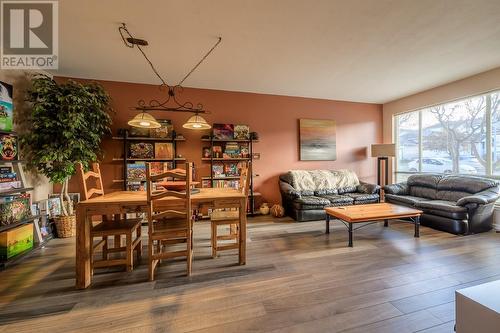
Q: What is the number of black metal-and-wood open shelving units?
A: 2